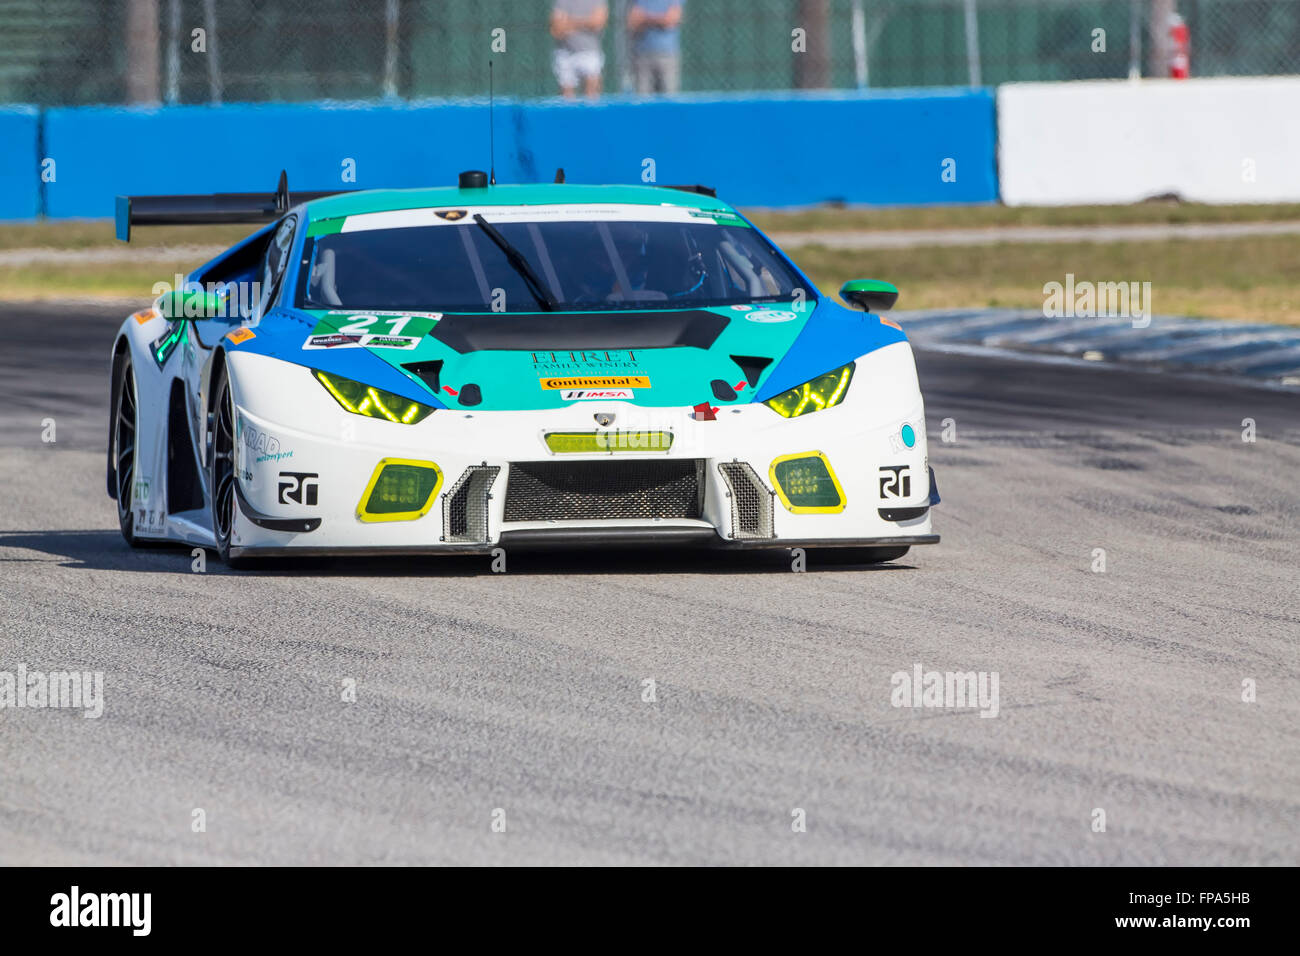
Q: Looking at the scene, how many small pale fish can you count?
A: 0